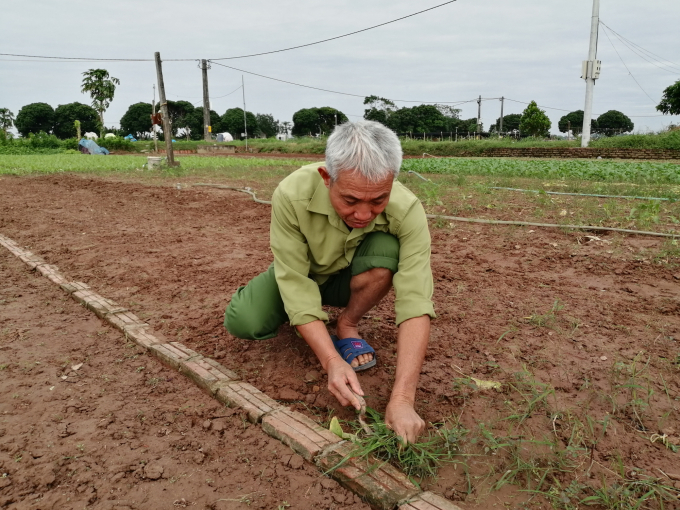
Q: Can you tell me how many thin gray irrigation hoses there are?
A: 2